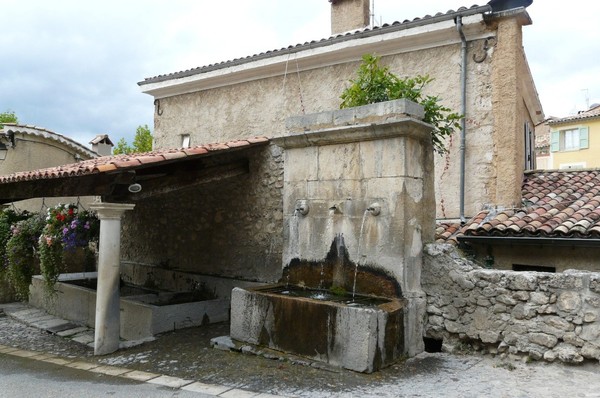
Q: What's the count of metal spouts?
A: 3